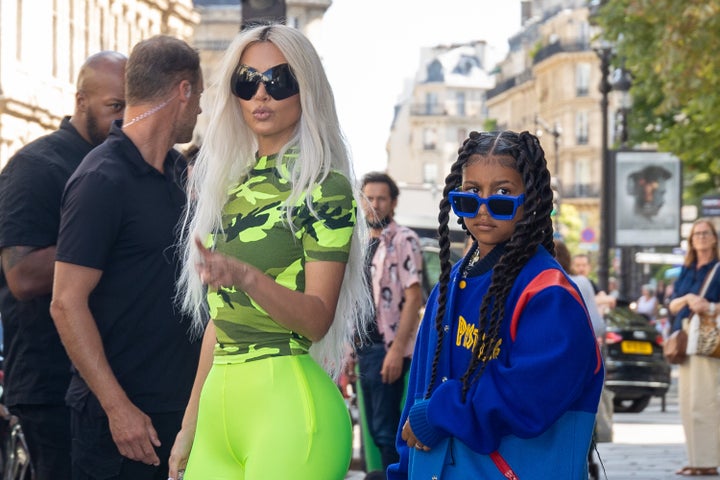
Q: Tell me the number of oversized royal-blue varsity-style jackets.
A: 1